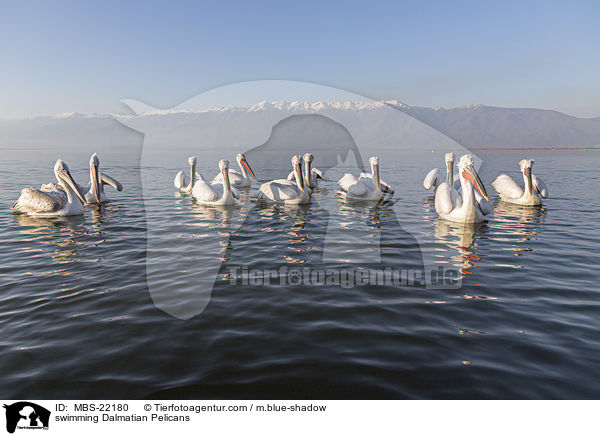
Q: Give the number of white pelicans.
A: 11